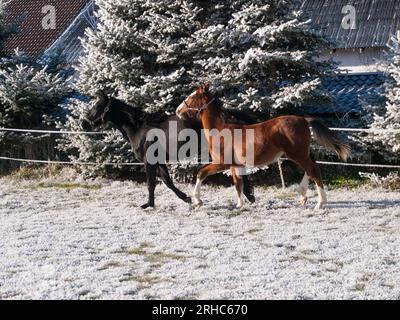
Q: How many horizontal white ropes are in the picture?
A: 2